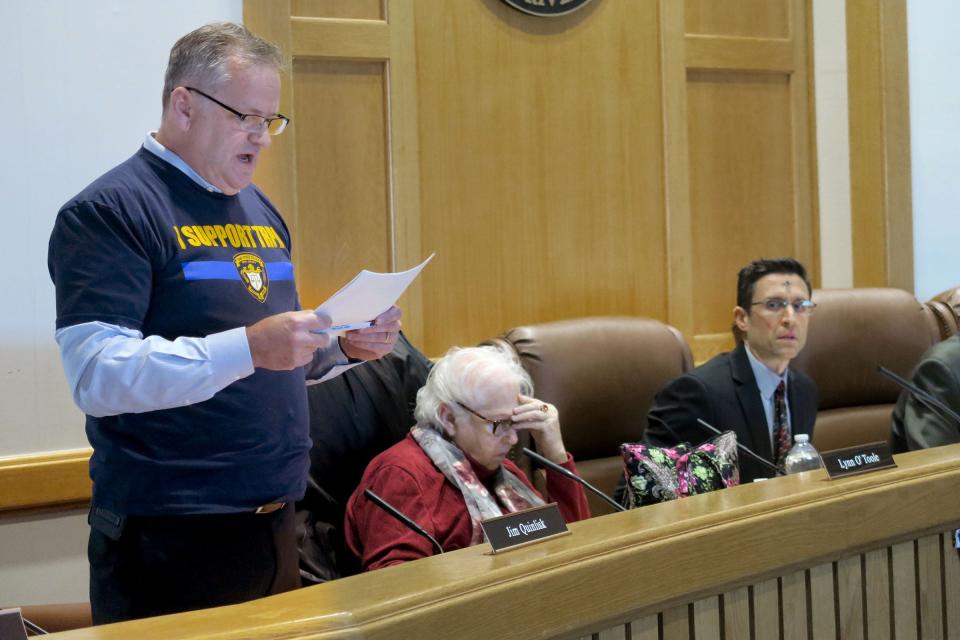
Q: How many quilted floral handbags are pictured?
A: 1